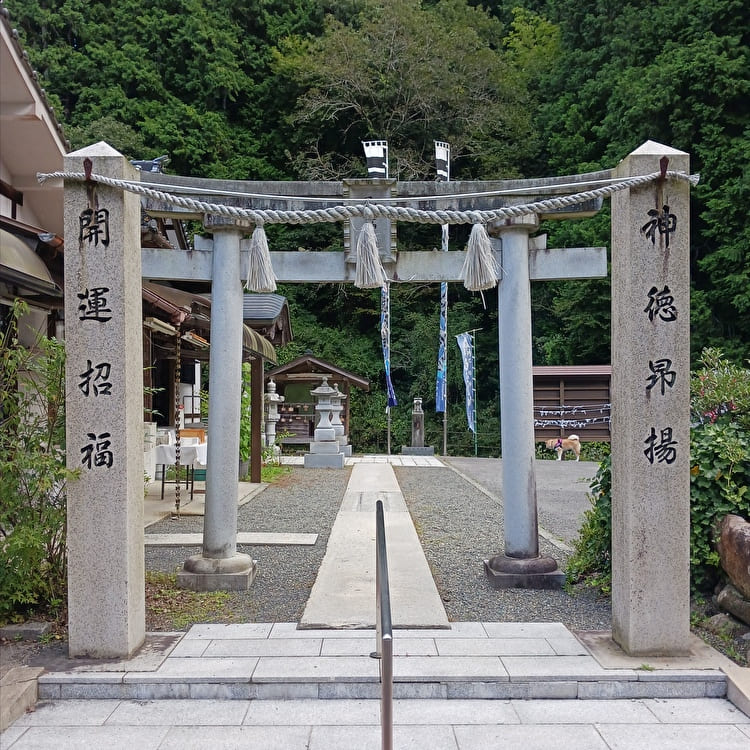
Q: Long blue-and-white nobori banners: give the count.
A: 3